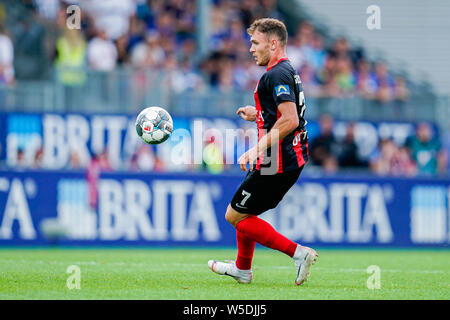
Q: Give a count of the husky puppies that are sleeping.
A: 0